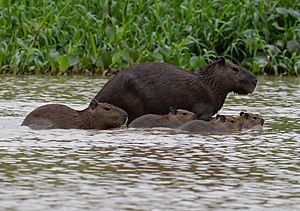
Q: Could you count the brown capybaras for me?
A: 5